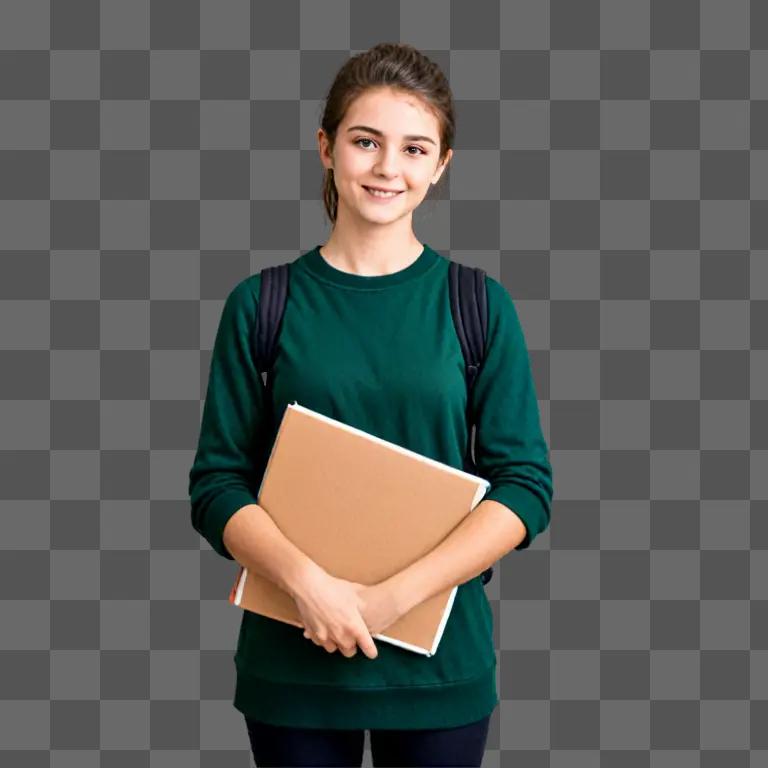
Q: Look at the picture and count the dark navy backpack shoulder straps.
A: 2